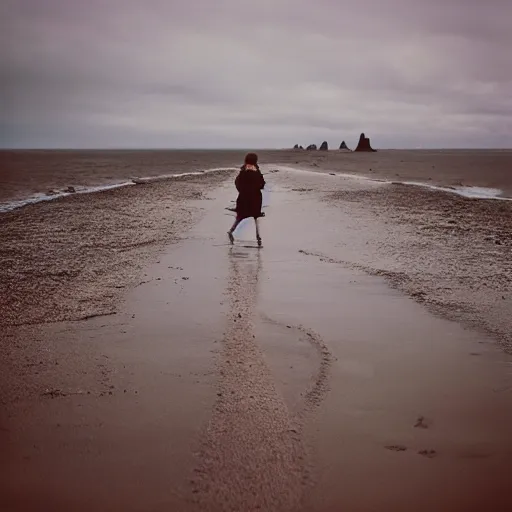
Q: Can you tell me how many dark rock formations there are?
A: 5